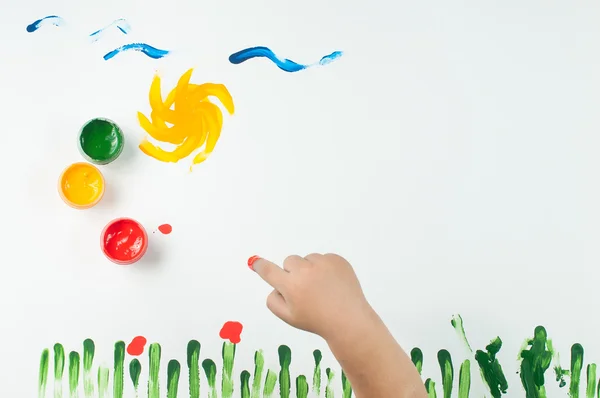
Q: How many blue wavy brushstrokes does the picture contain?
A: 4